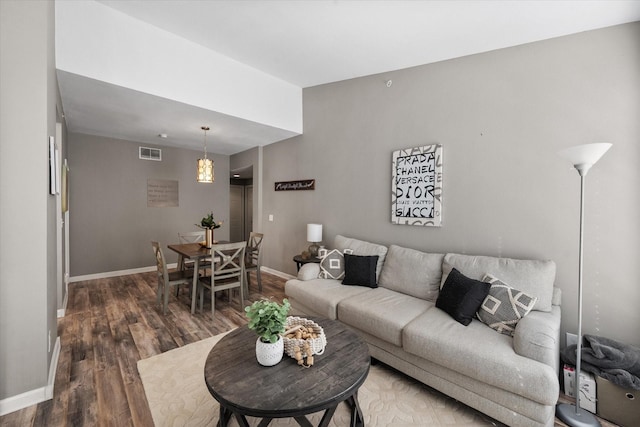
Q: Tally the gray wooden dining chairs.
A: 4